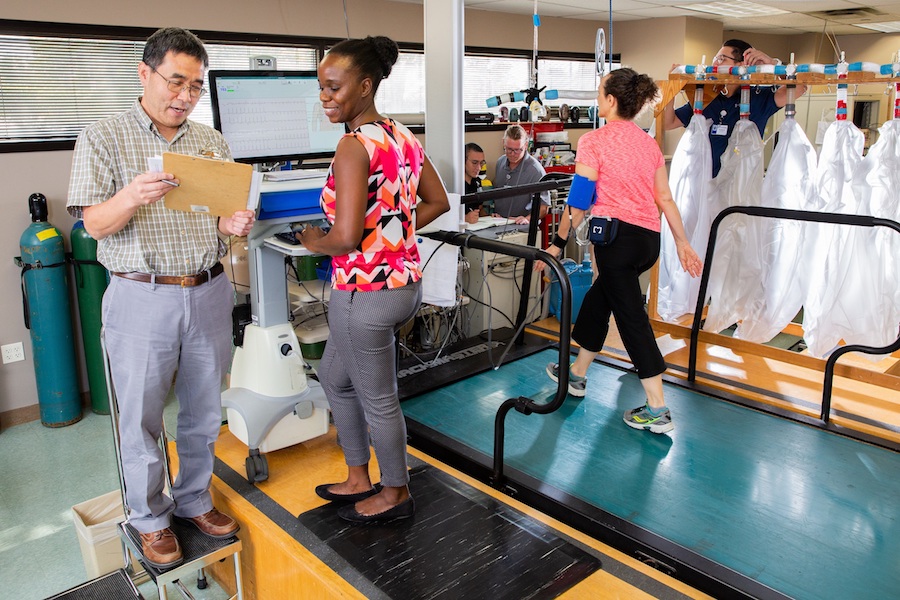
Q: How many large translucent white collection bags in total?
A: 5